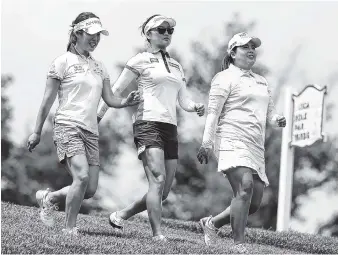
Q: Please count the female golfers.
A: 3